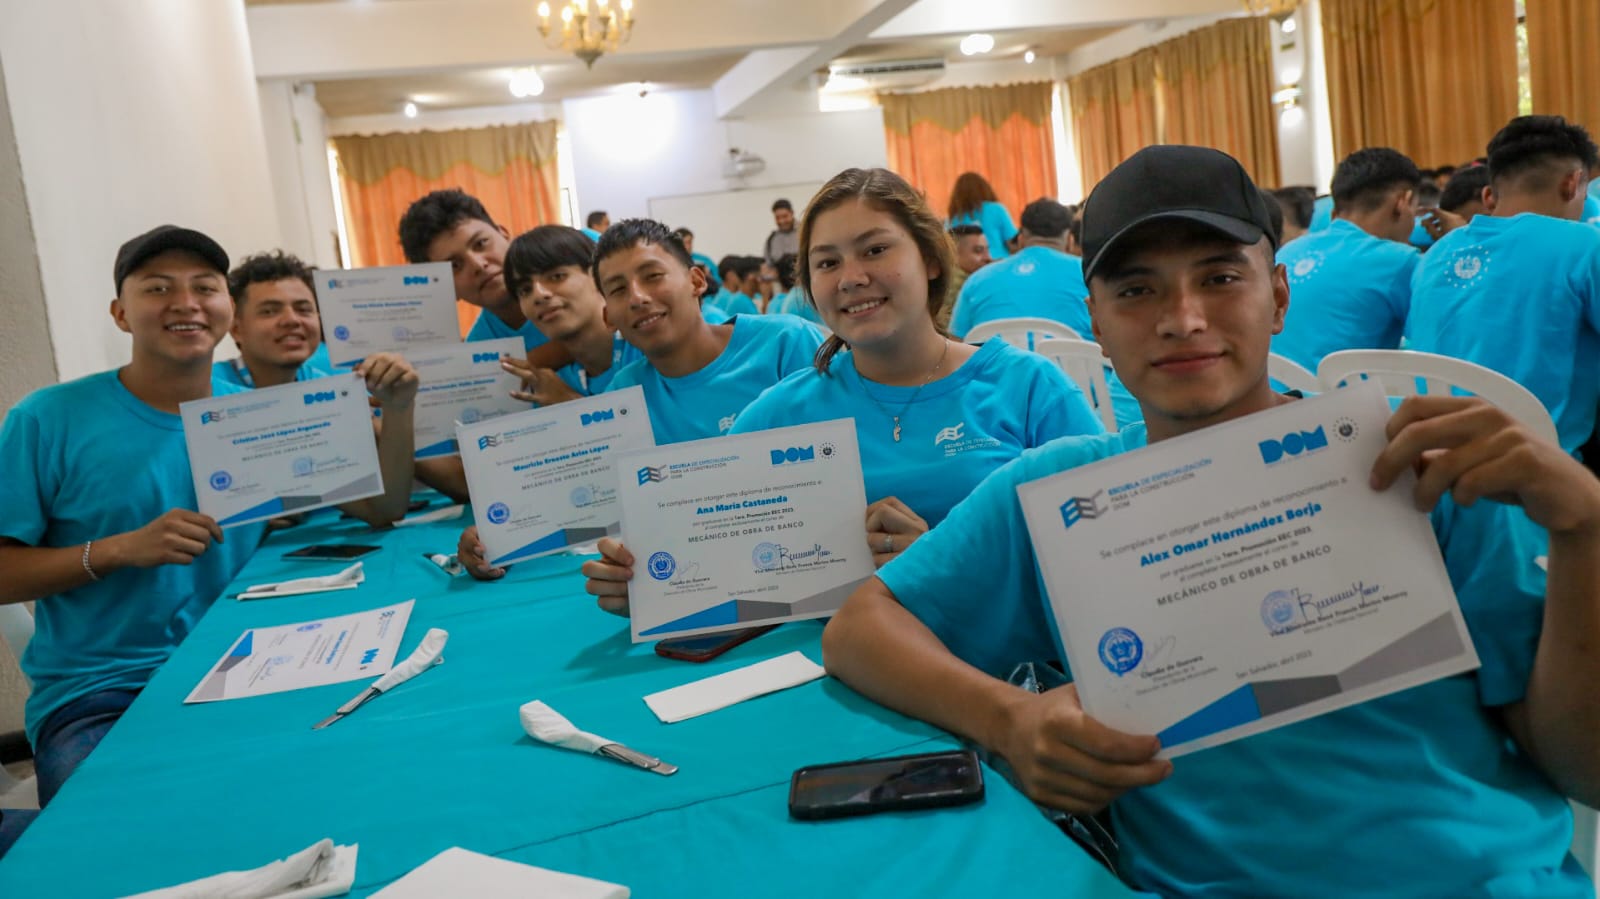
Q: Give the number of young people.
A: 7